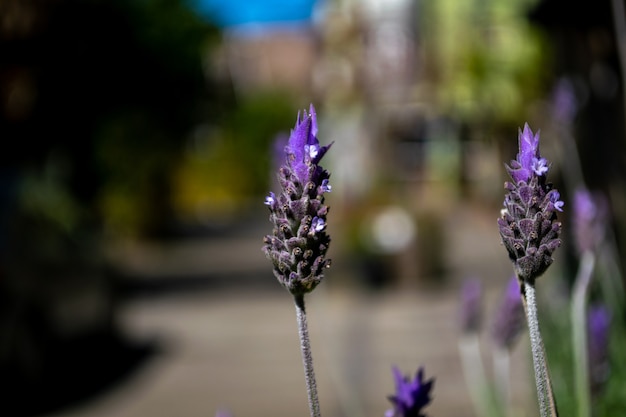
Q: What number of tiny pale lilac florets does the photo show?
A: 6